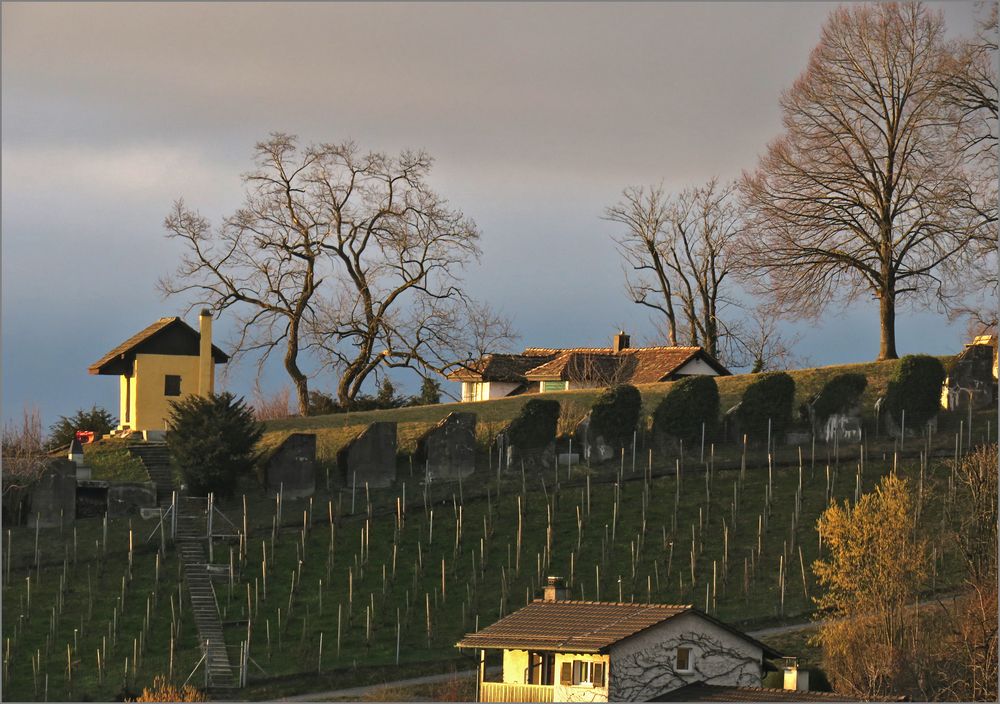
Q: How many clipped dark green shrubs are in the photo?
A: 6